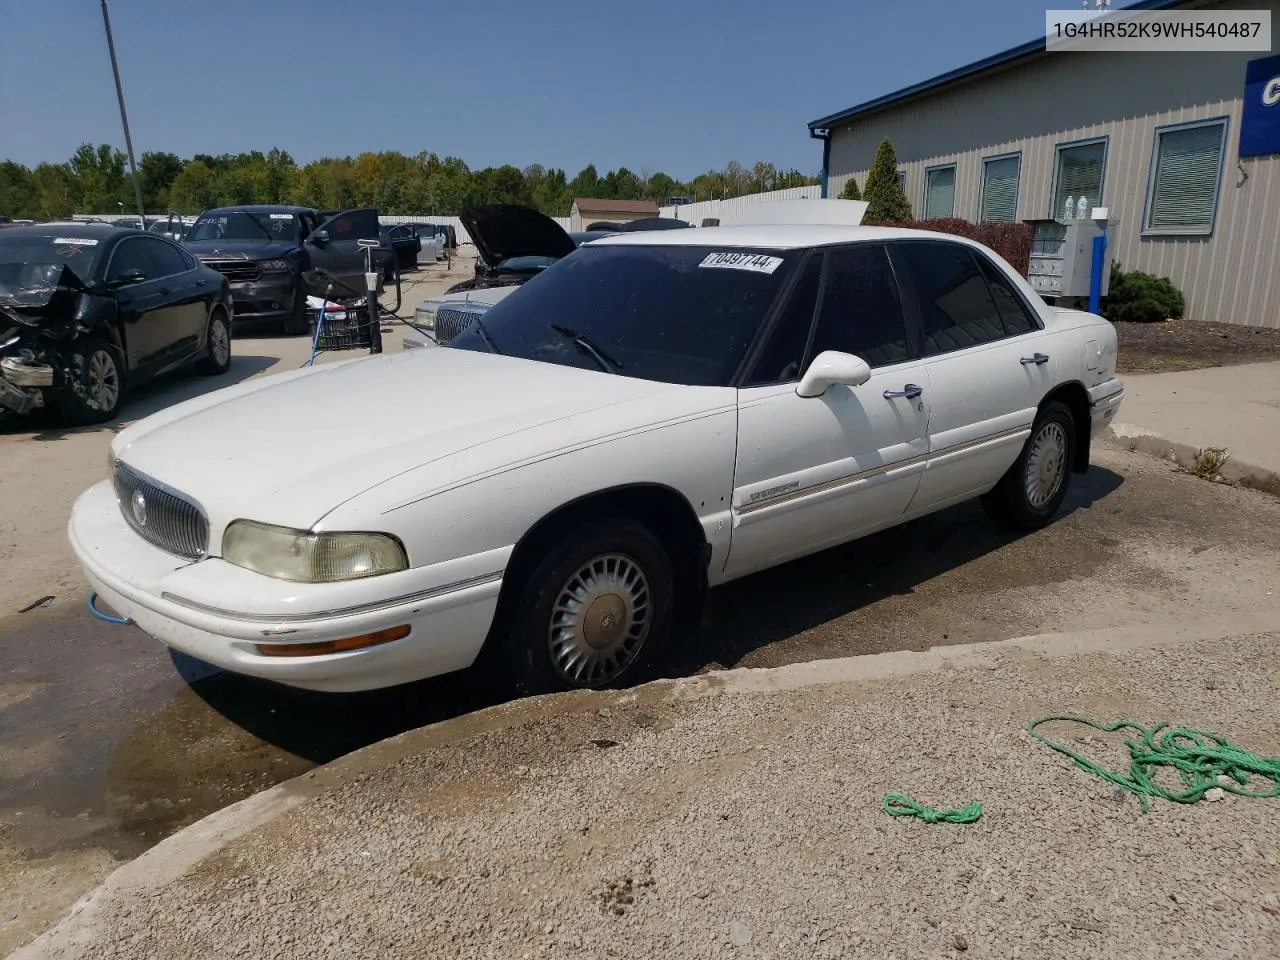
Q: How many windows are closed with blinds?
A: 4